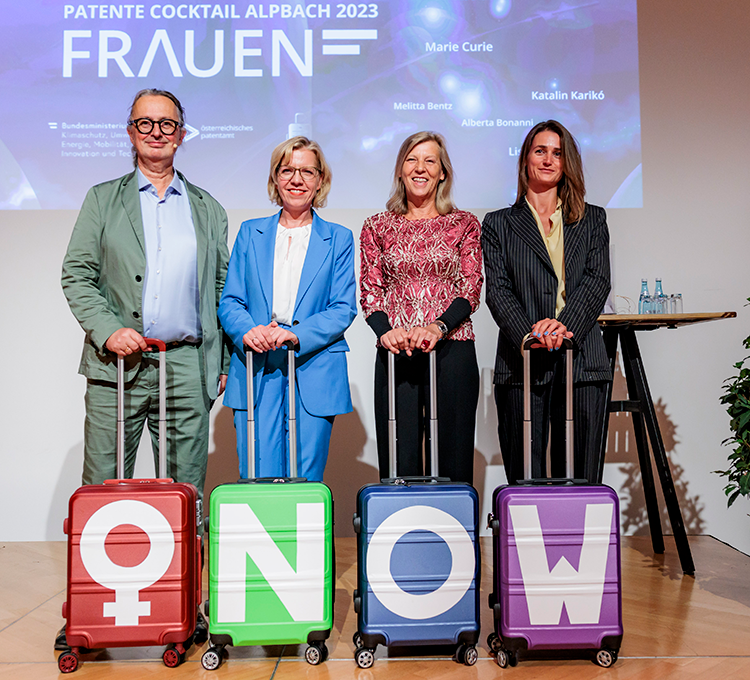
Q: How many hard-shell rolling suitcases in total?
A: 4